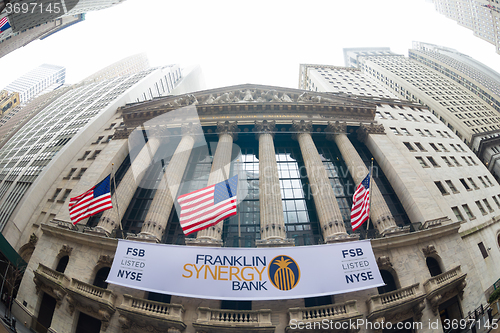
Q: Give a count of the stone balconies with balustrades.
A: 7